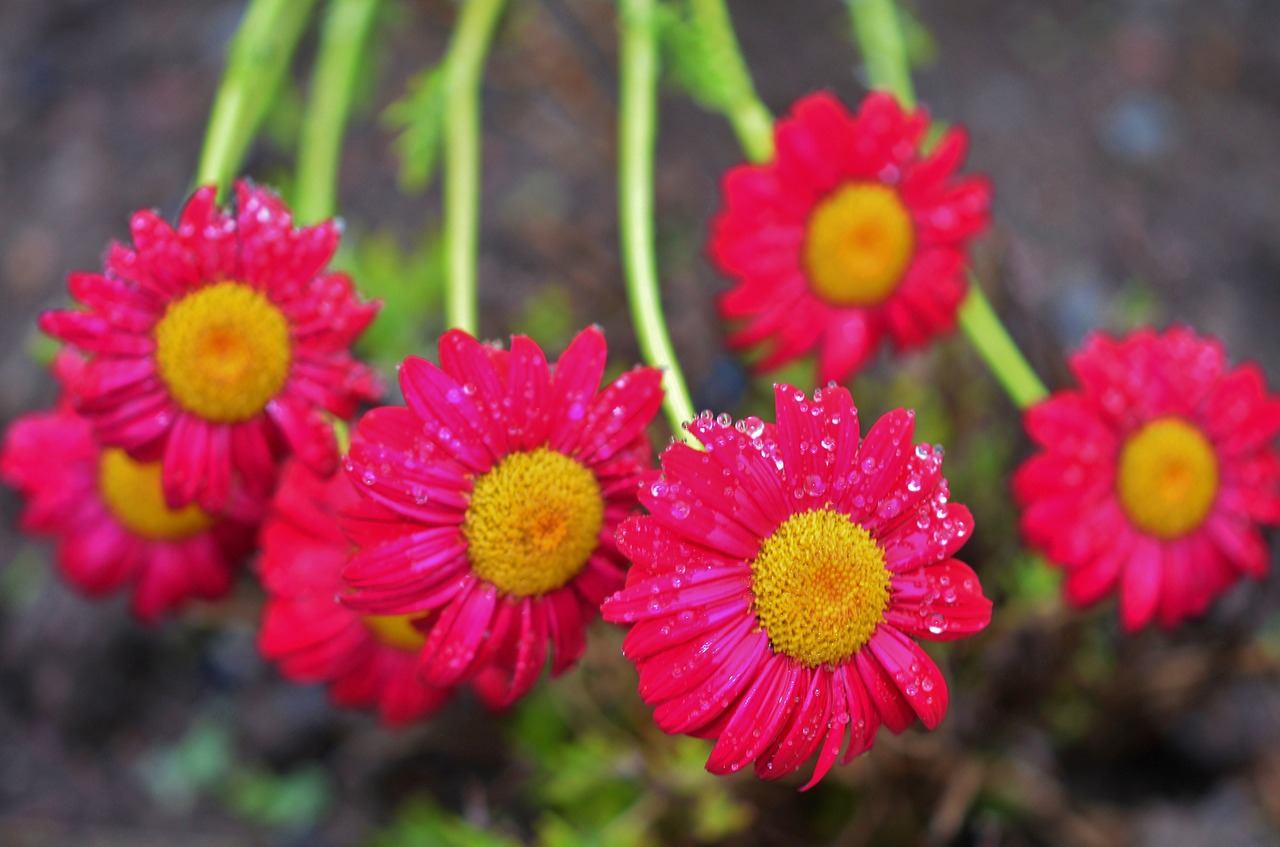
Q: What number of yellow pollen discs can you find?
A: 7